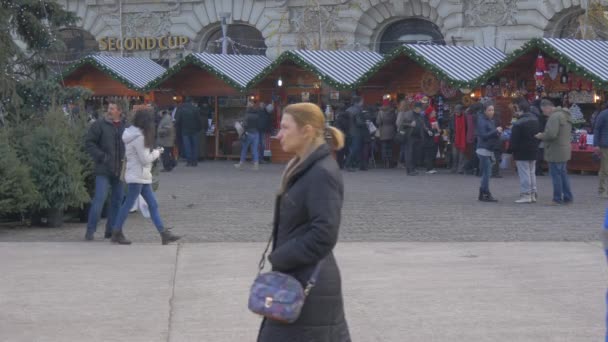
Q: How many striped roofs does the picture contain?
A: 5